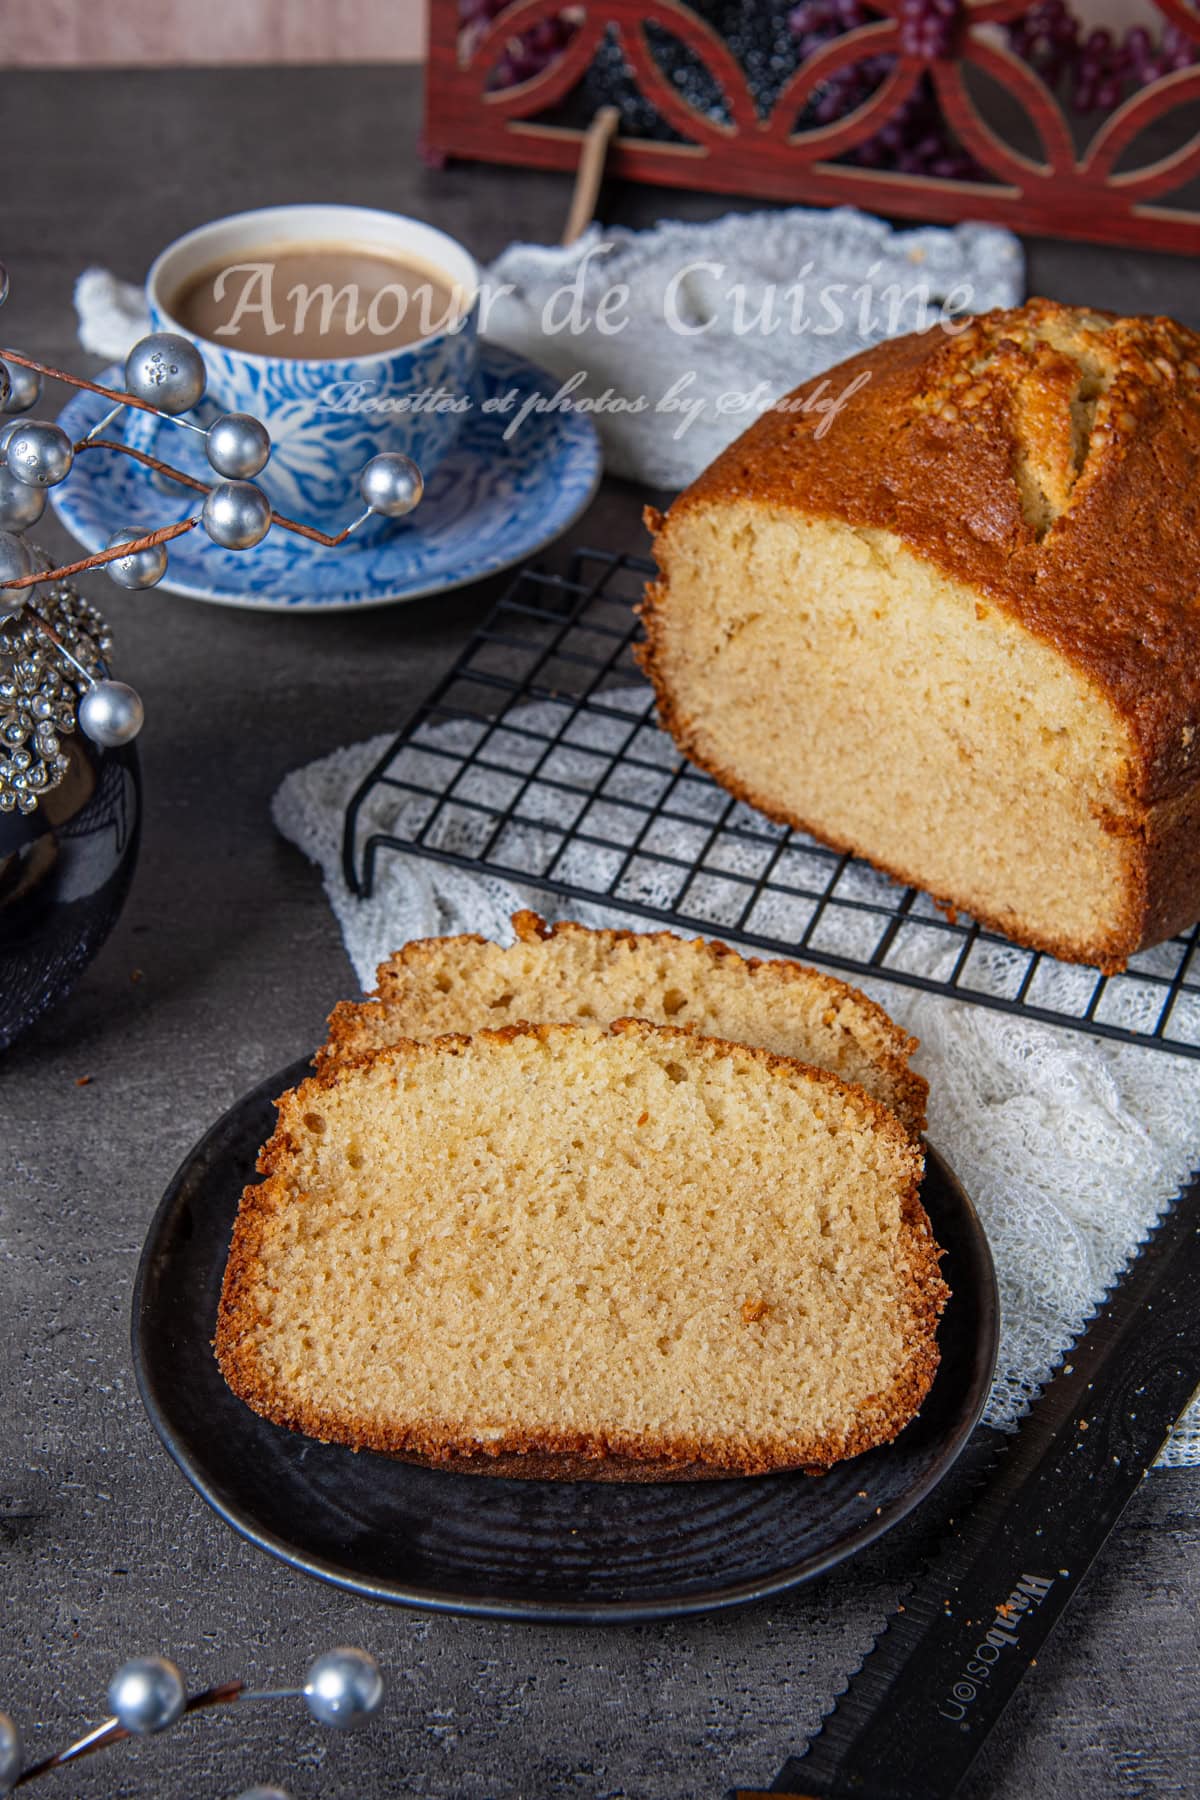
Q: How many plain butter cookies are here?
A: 0